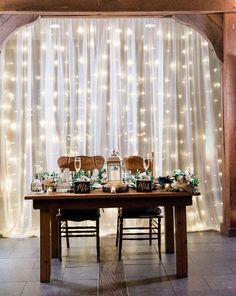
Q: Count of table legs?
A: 4